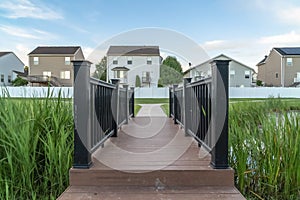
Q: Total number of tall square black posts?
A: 8